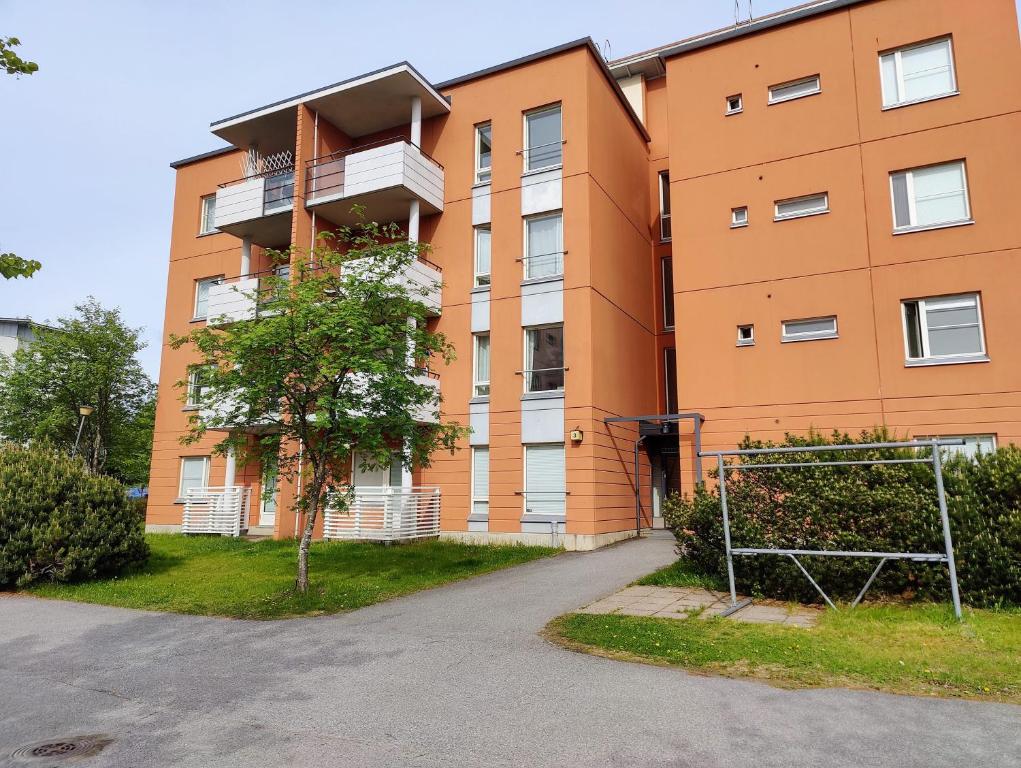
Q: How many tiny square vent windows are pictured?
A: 3